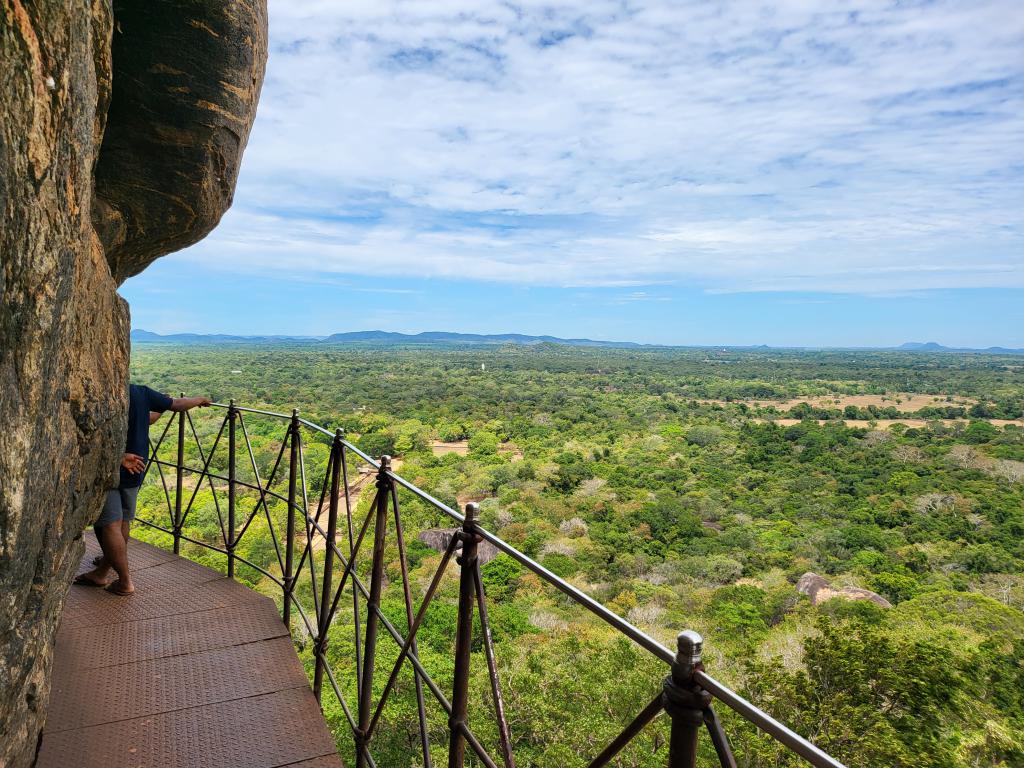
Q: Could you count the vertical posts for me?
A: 7